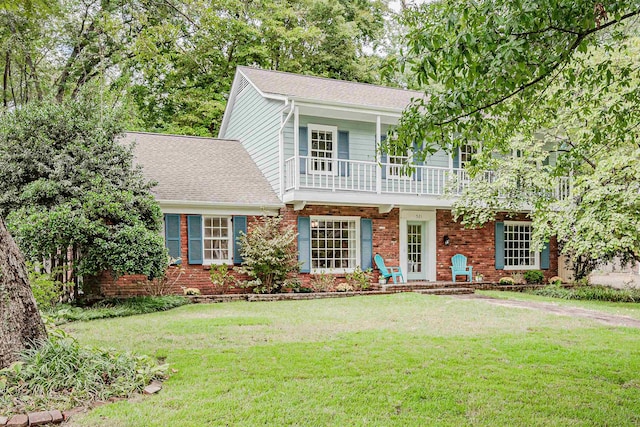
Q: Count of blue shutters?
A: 12